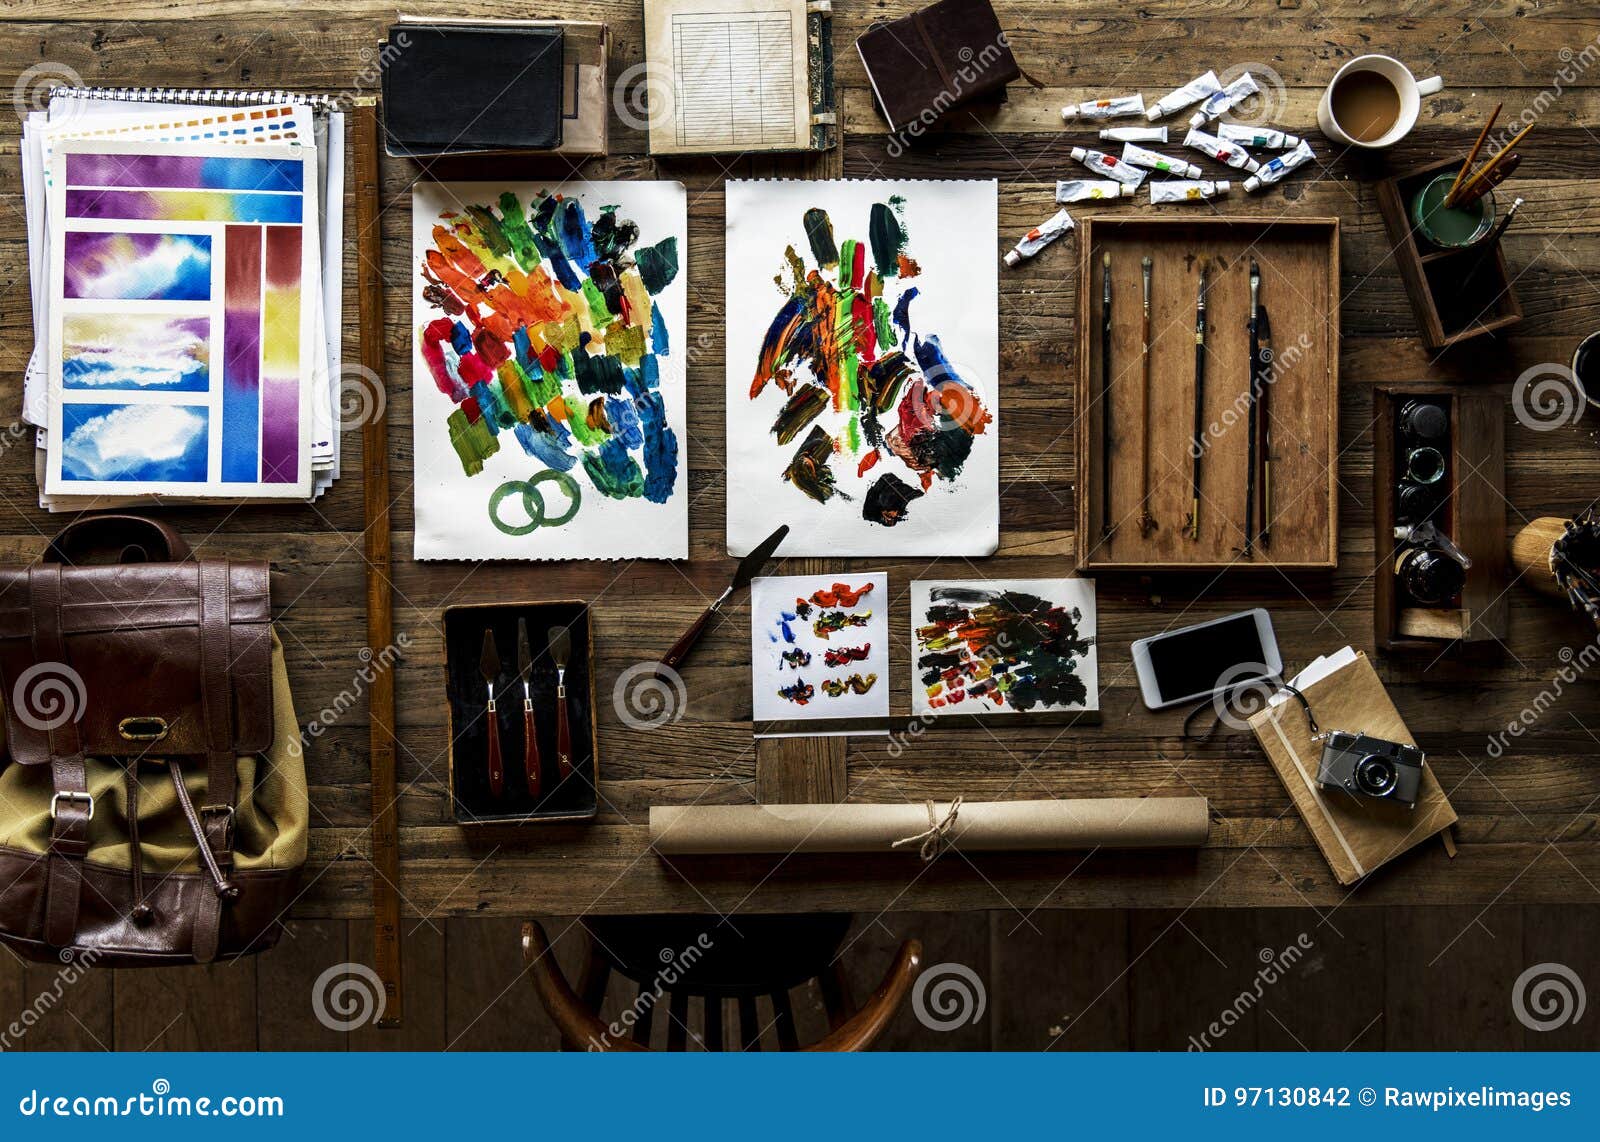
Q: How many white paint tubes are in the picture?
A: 12